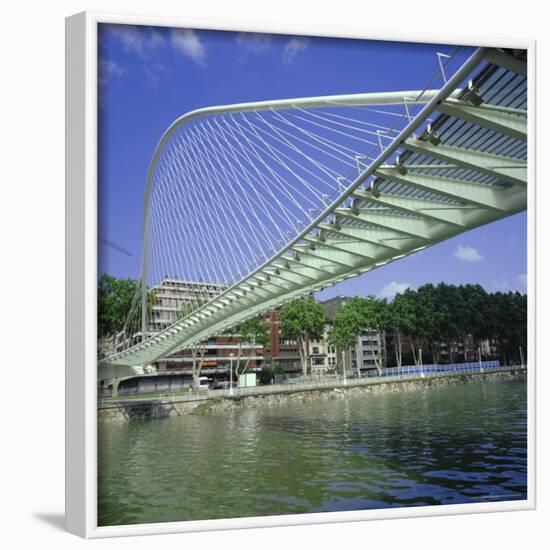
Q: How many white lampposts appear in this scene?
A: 5